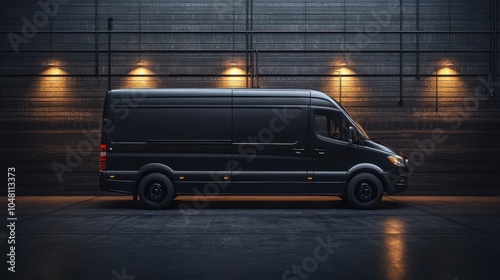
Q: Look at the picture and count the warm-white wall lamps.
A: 5